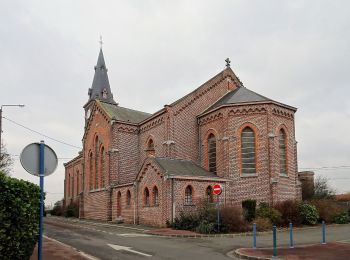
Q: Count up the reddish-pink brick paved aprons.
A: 3